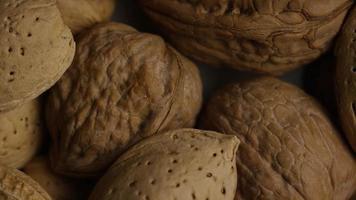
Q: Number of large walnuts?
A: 3